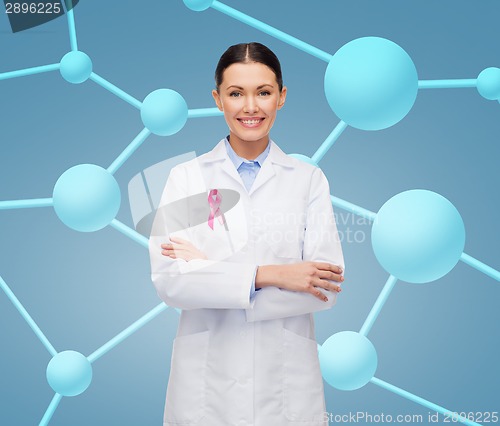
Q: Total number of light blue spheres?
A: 10